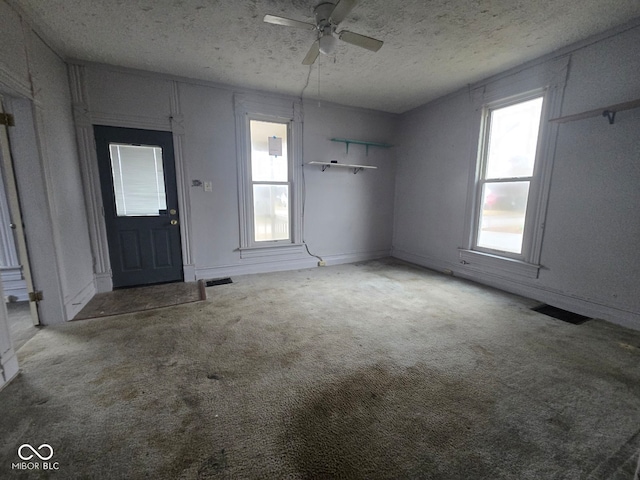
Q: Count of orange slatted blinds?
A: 0